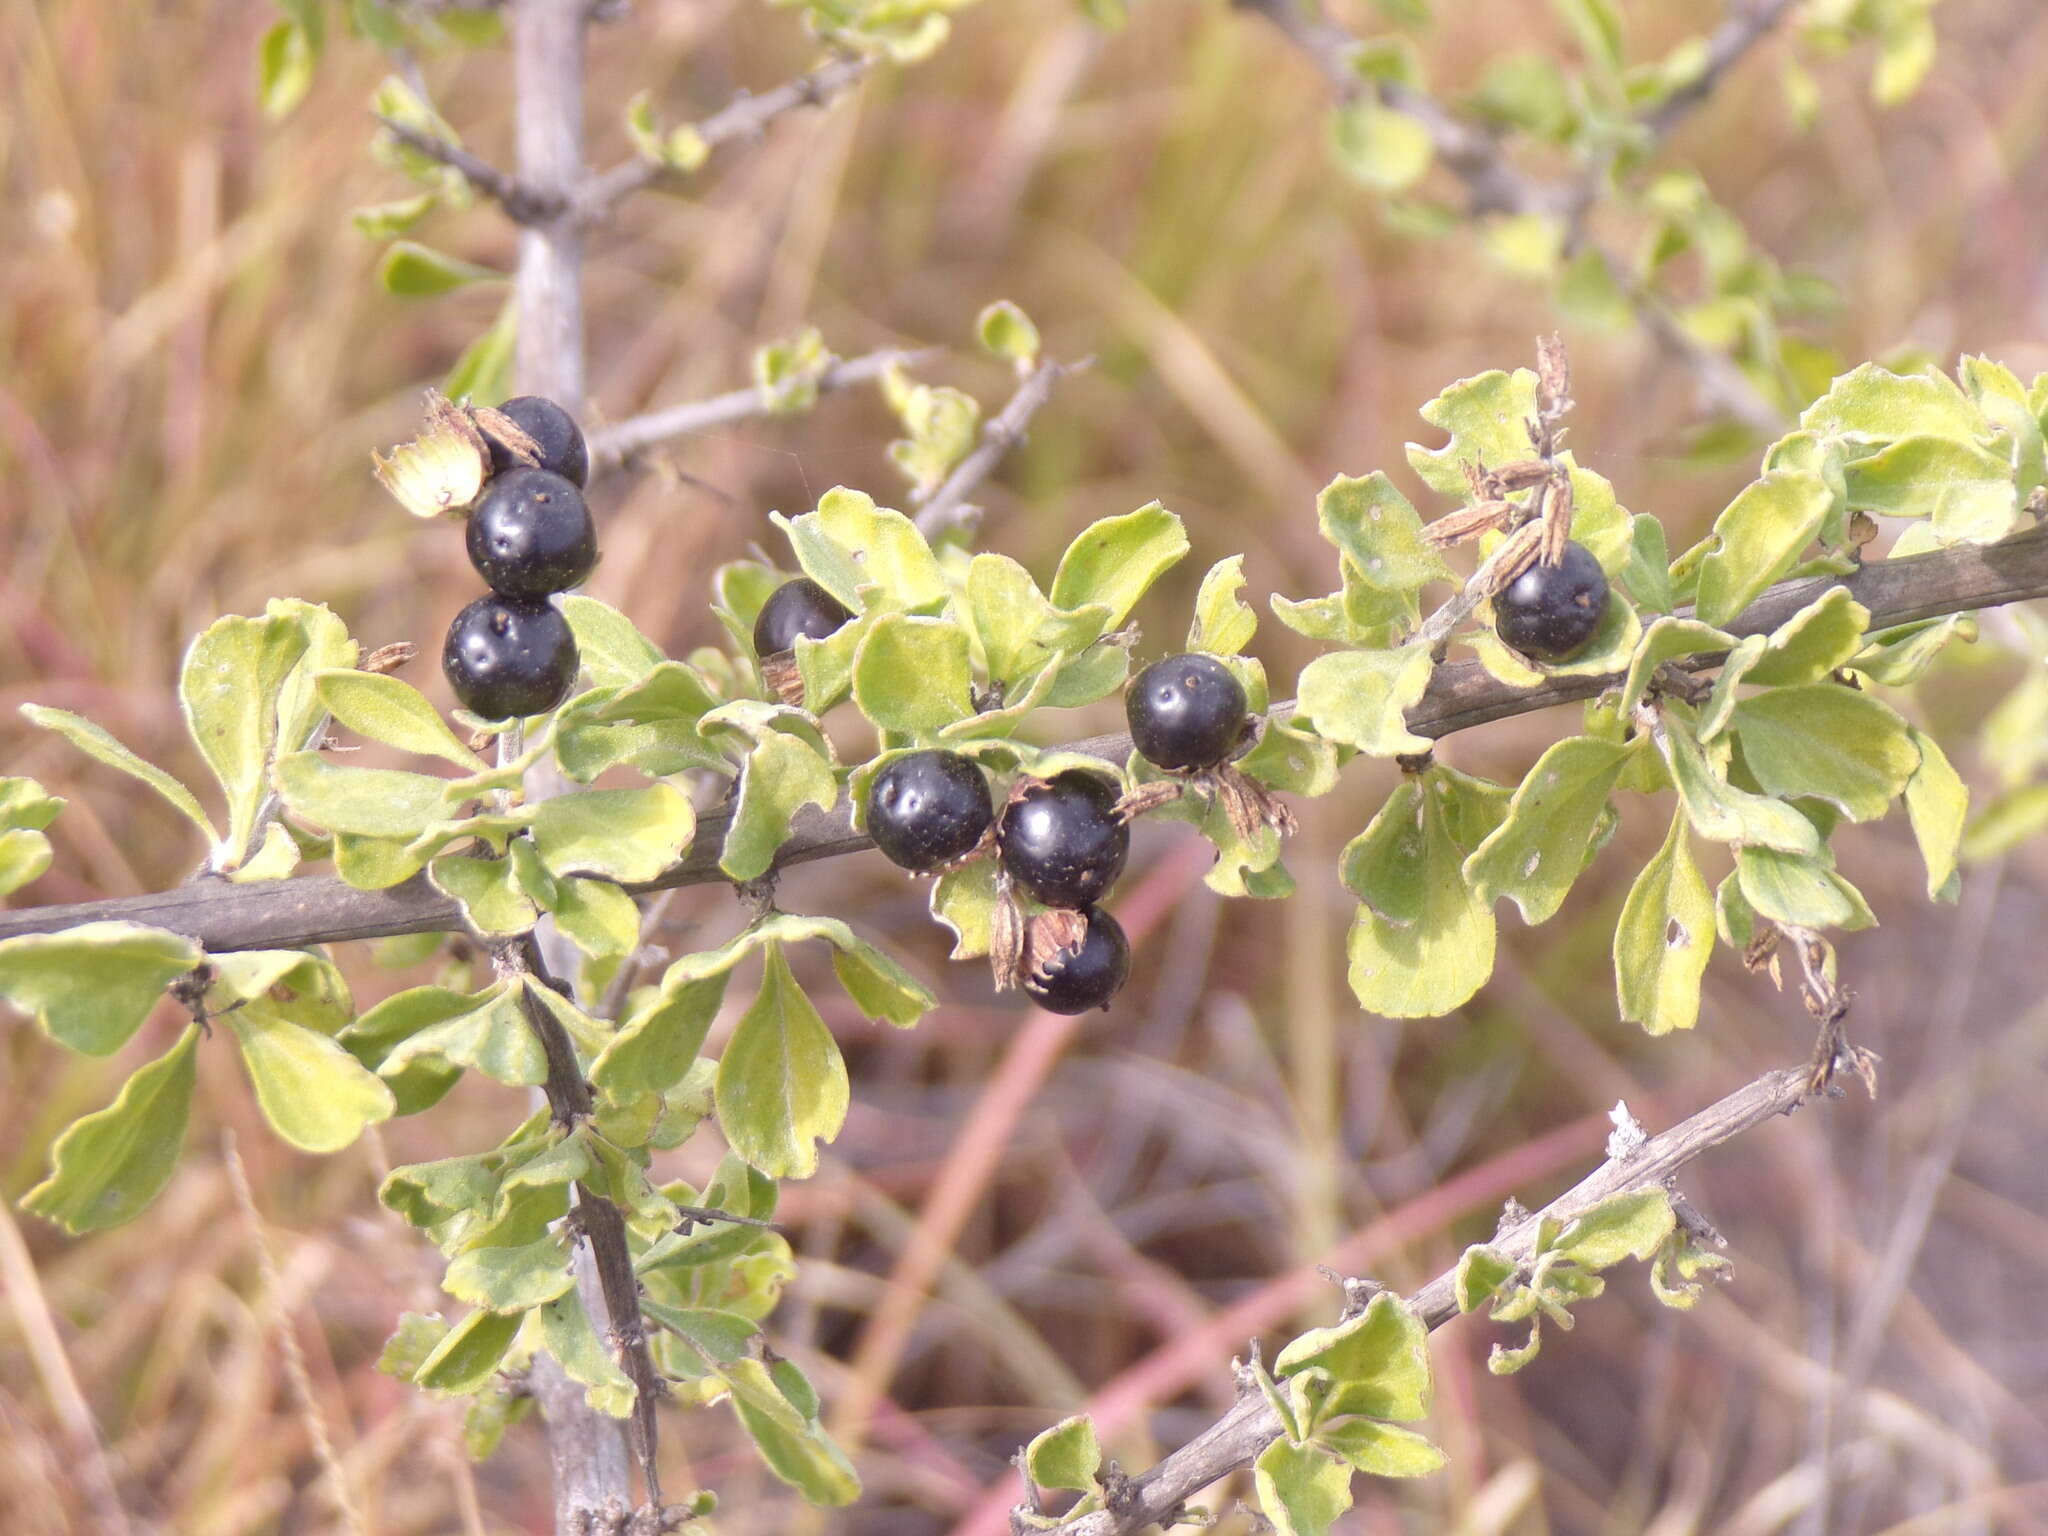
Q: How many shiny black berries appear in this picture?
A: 9